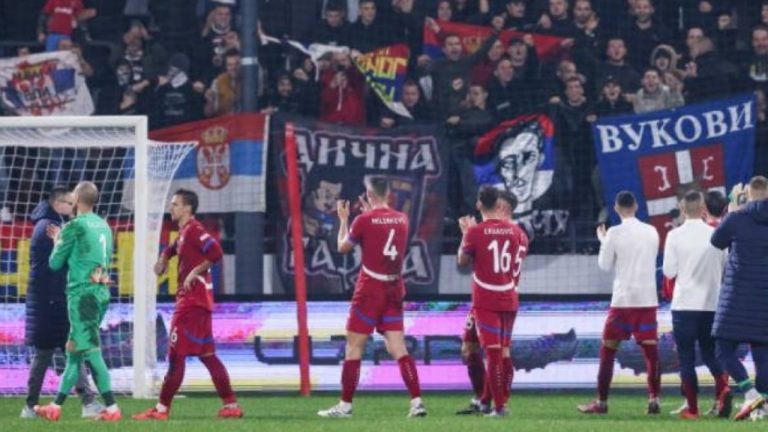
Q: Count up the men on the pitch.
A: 10